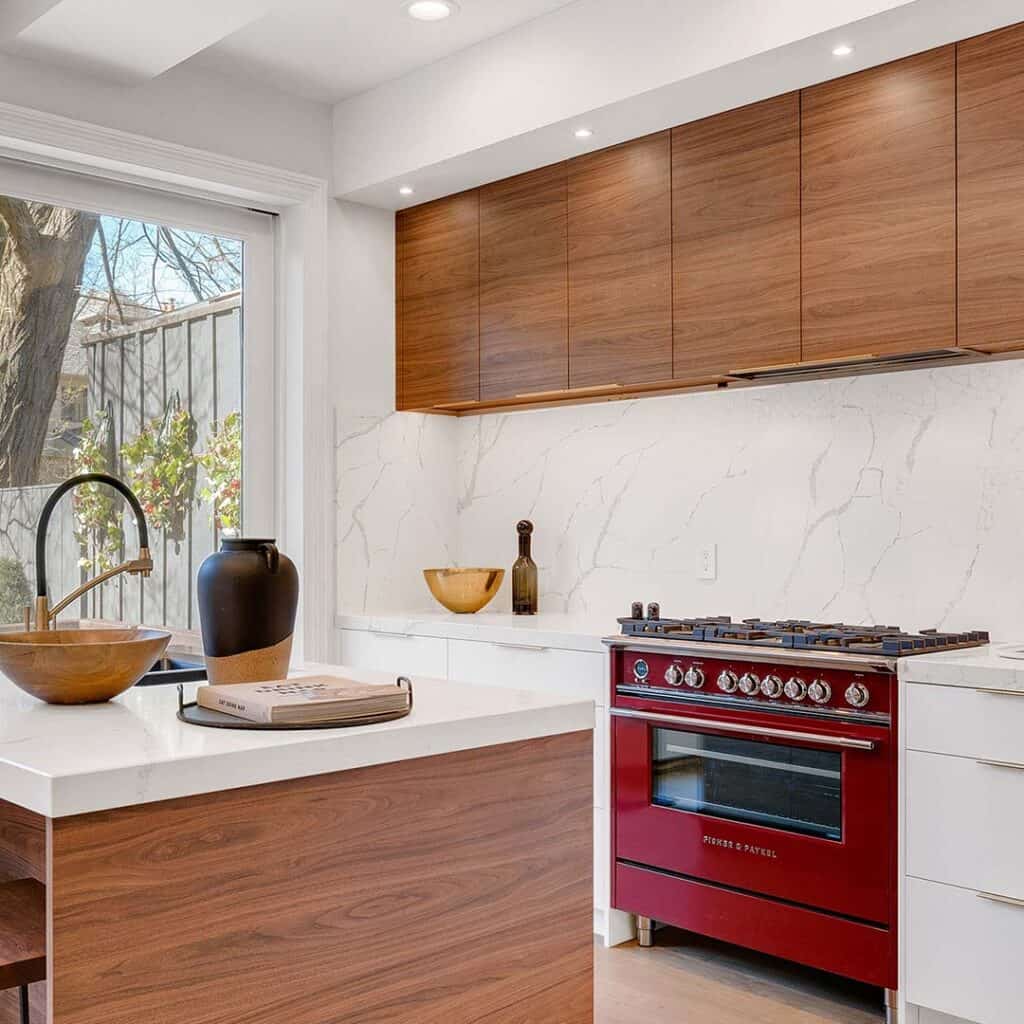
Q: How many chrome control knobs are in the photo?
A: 8